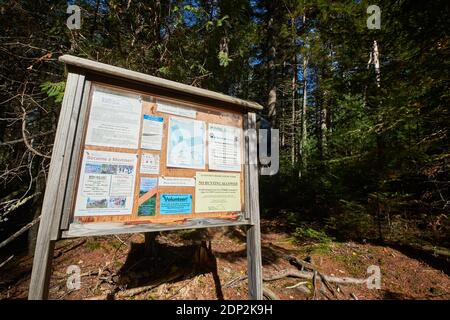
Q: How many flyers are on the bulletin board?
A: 11